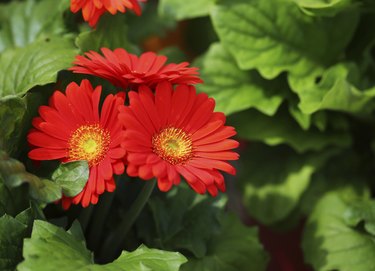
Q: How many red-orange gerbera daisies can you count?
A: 4